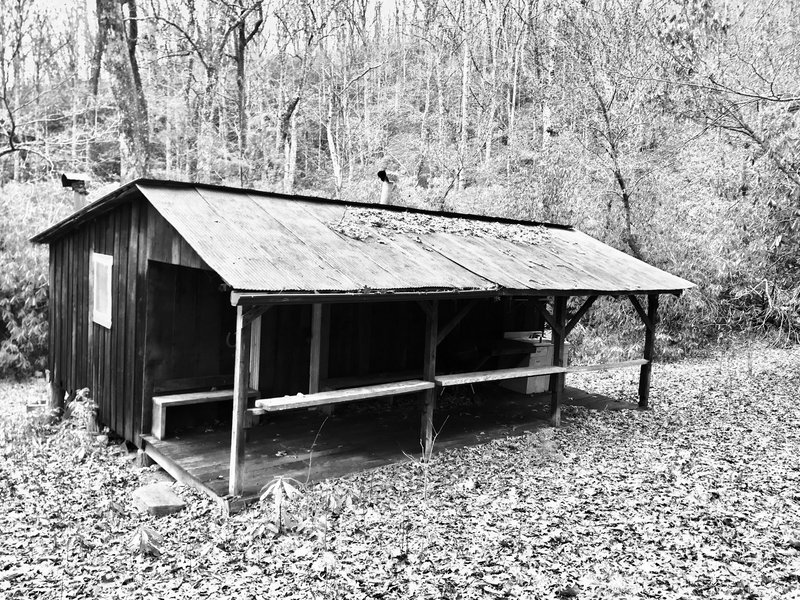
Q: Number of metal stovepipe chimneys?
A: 2